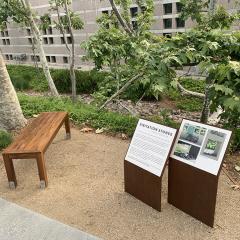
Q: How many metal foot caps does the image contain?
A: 3